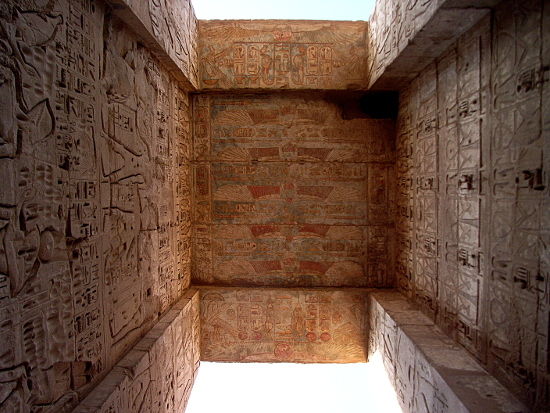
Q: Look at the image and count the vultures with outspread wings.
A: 5